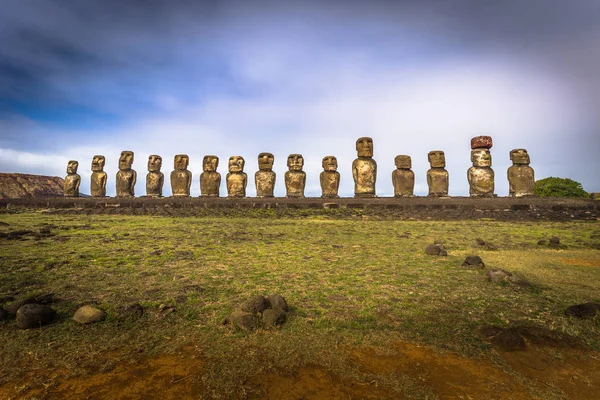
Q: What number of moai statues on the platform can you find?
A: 15